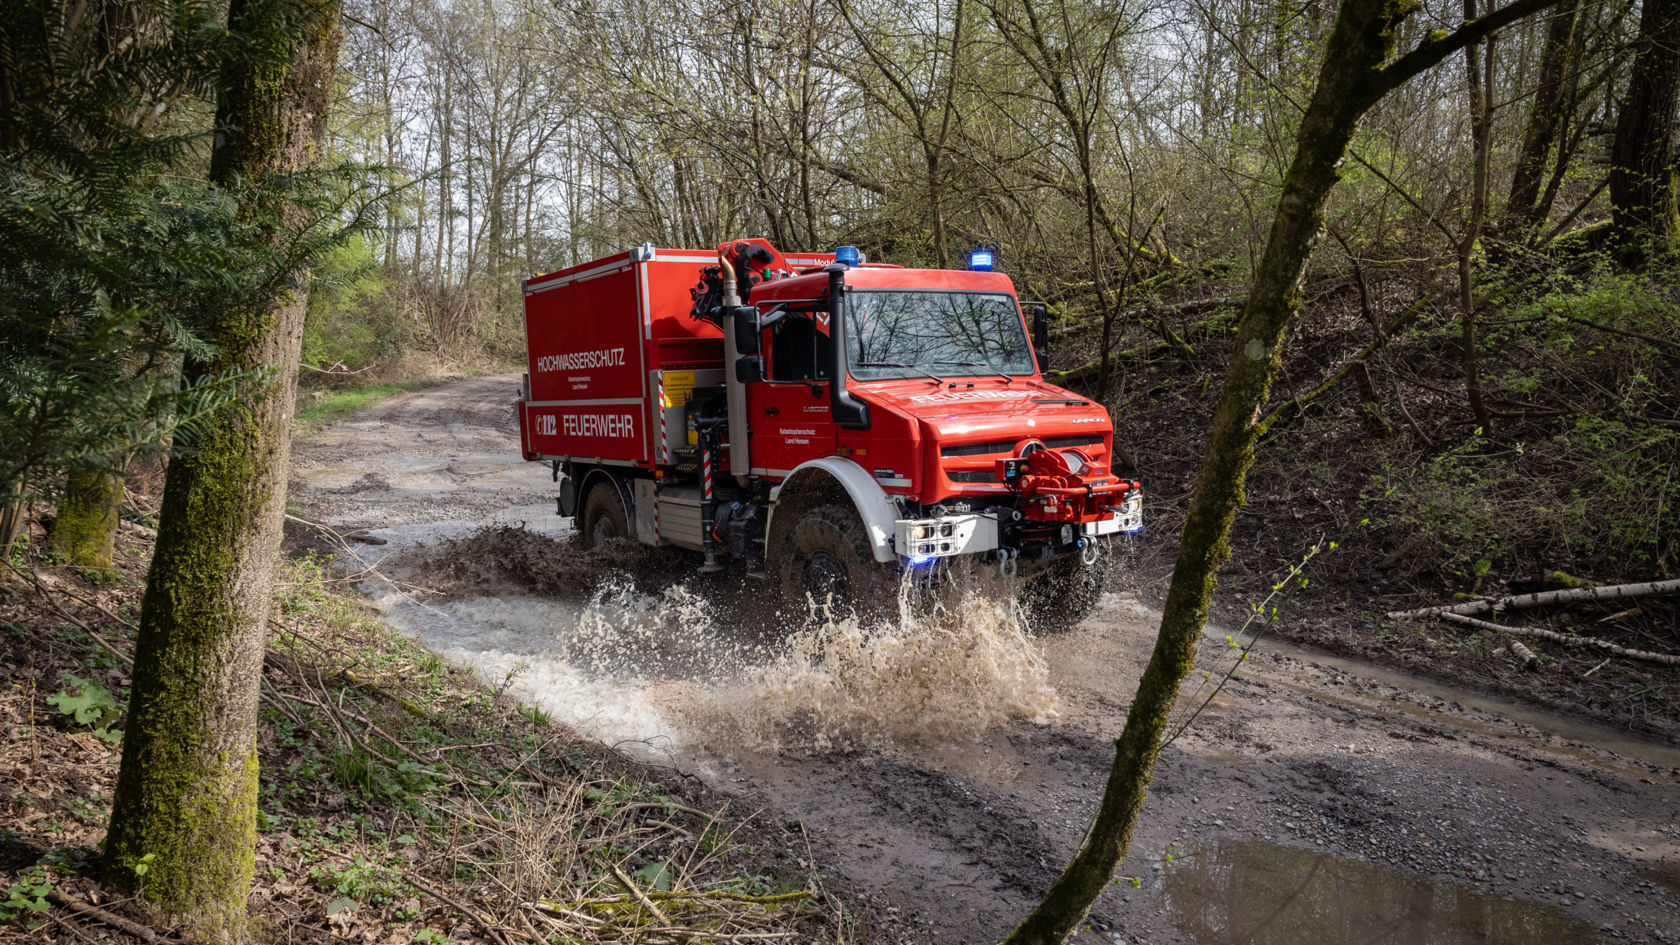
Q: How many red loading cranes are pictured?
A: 1